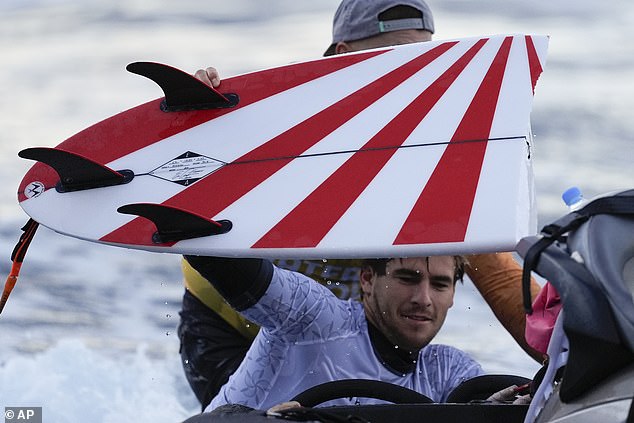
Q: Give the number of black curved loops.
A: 2